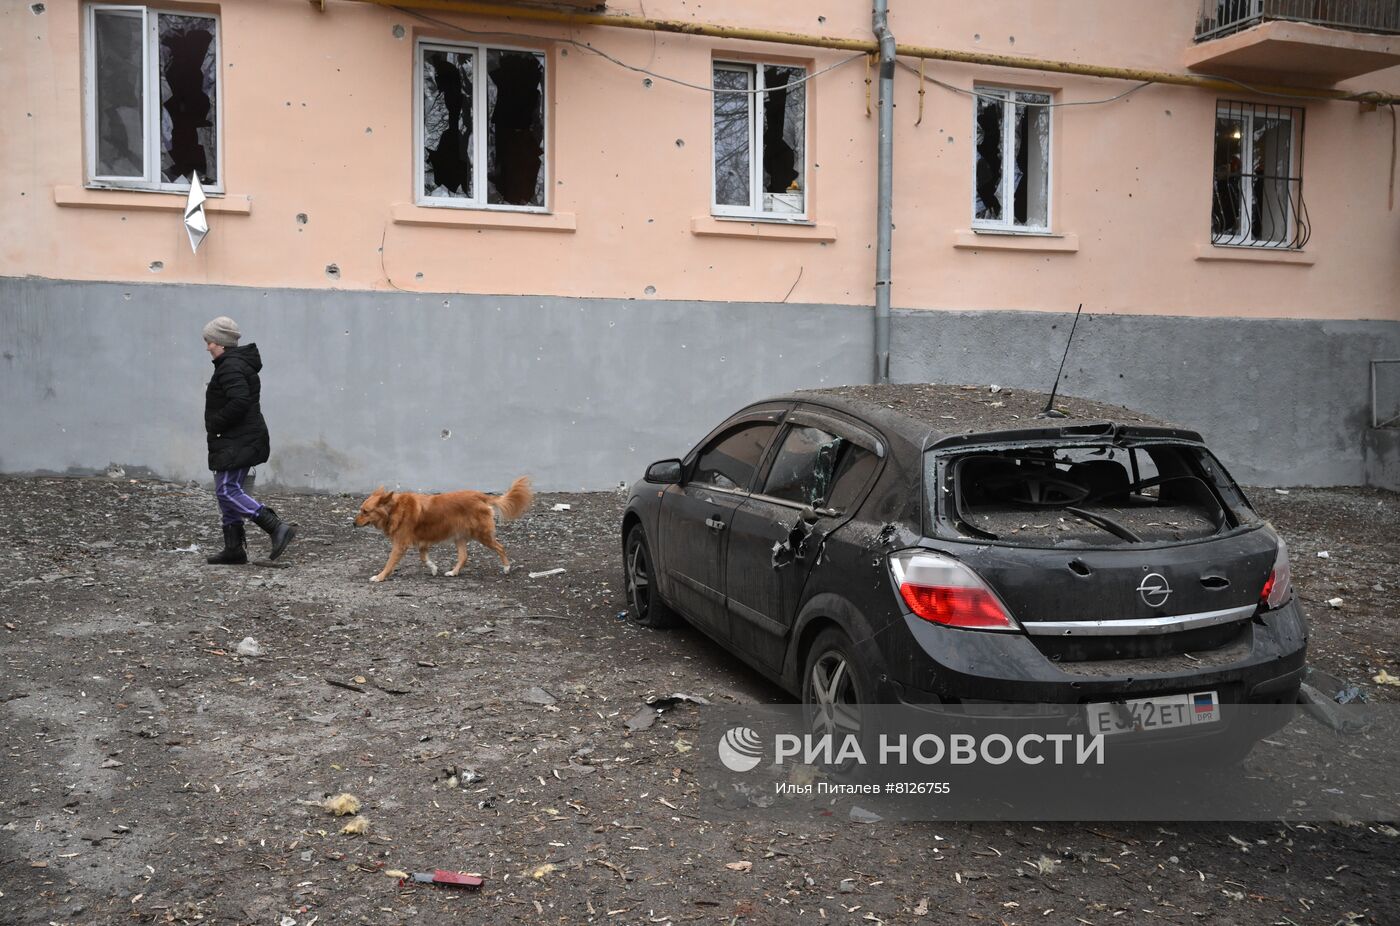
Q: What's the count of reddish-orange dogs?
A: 1